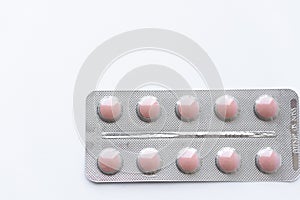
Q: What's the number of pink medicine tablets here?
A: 10